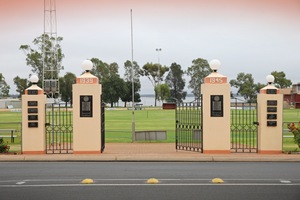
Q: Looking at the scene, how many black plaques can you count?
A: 12